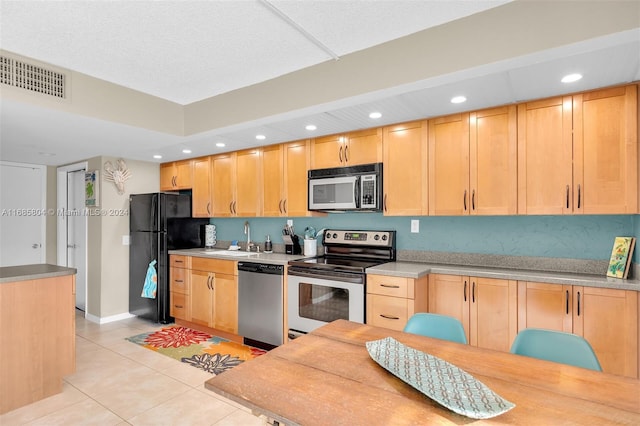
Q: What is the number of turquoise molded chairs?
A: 2